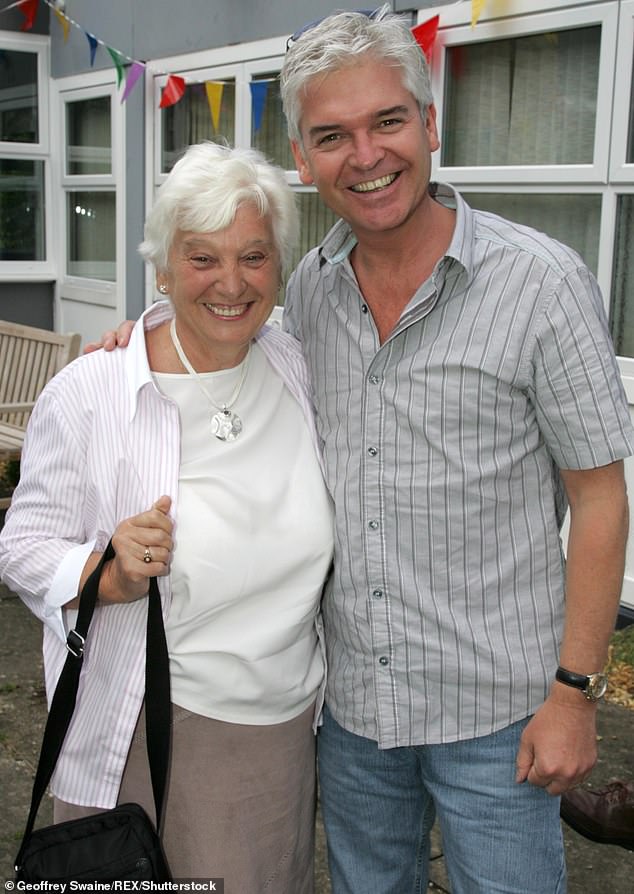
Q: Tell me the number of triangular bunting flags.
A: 10